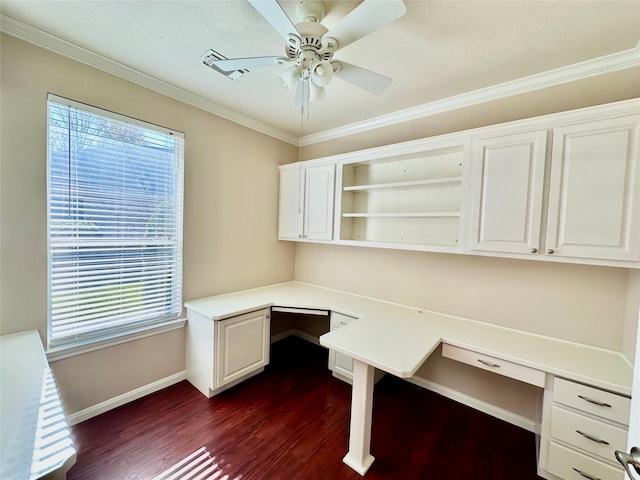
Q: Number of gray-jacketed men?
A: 0